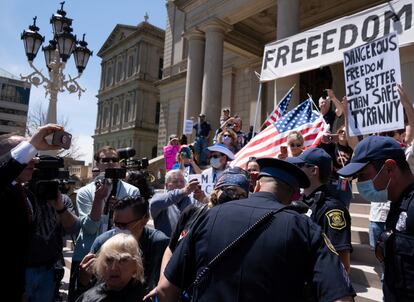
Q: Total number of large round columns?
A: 3